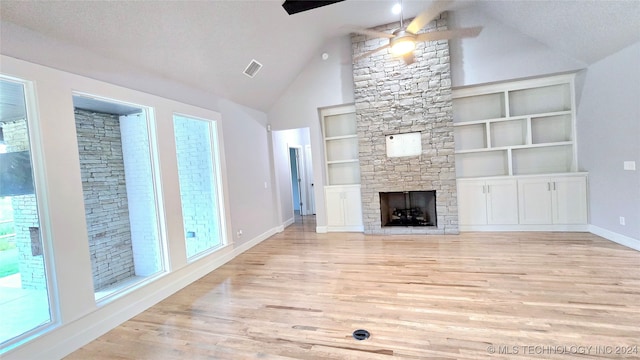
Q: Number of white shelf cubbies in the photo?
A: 10